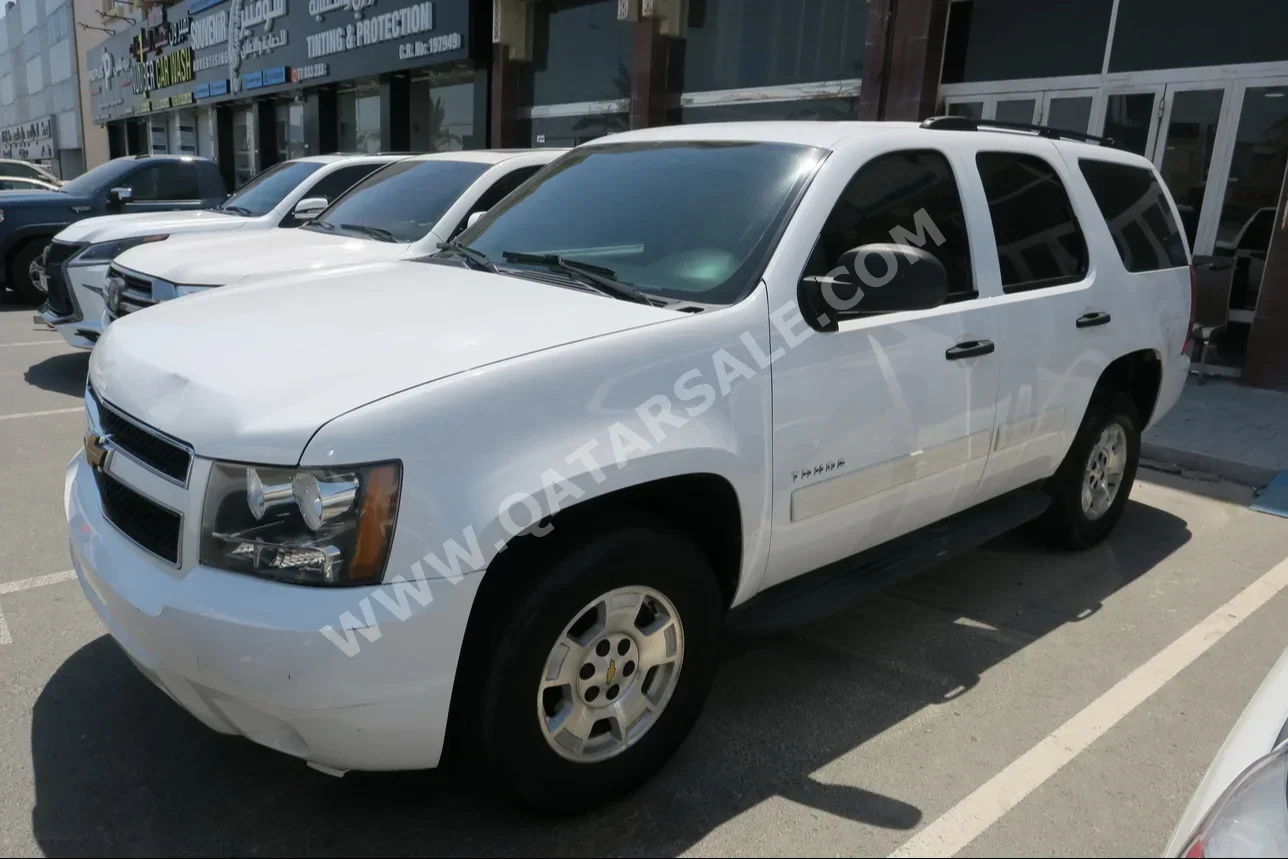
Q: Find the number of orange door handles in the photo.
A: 0